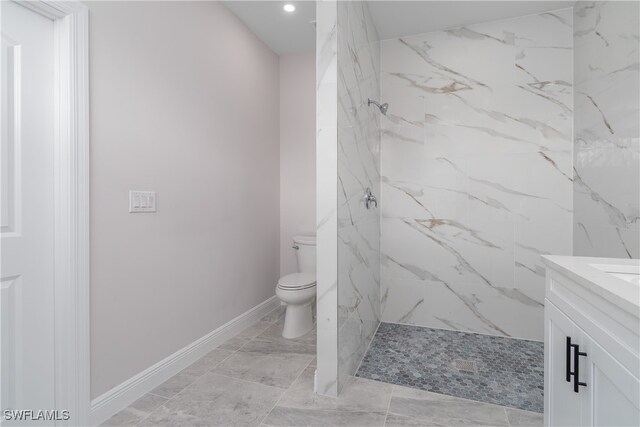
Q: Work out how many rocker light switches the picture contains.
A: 3